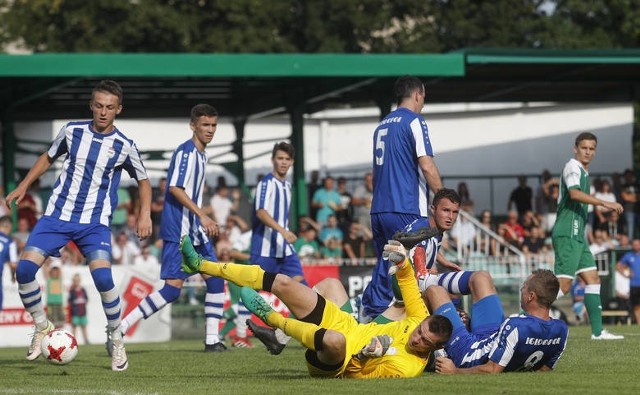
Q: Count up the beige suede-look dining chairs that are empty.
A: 0